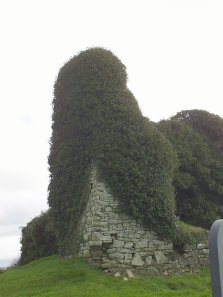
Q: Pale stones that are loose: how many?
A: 3